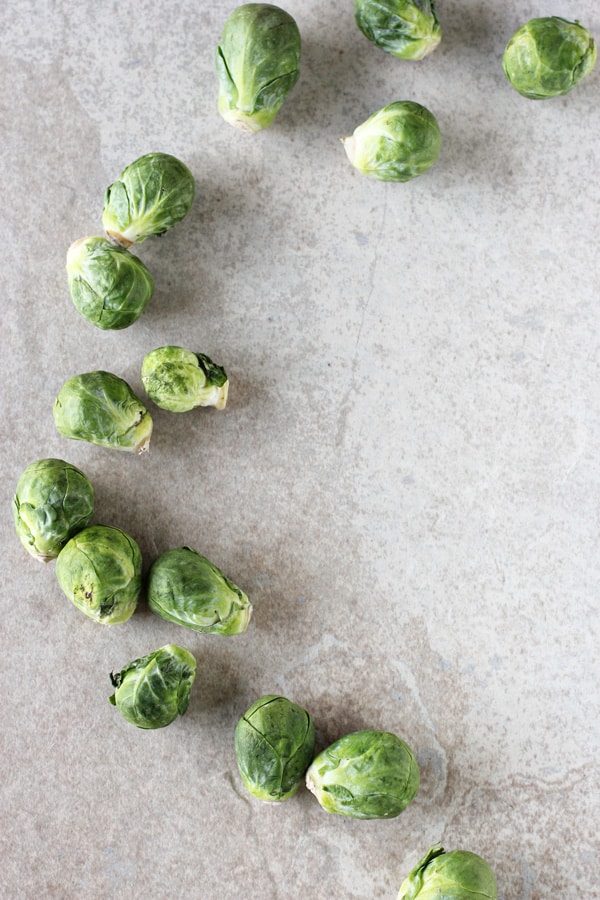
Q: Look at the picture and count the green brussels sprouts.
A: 15